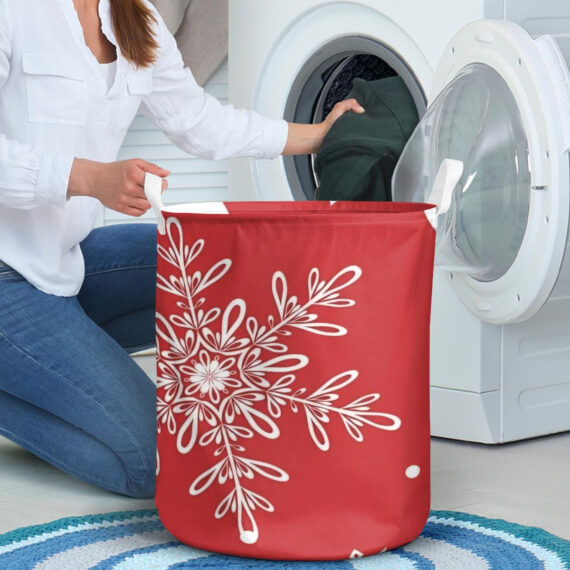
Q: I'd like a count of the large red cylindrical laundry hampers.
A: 1